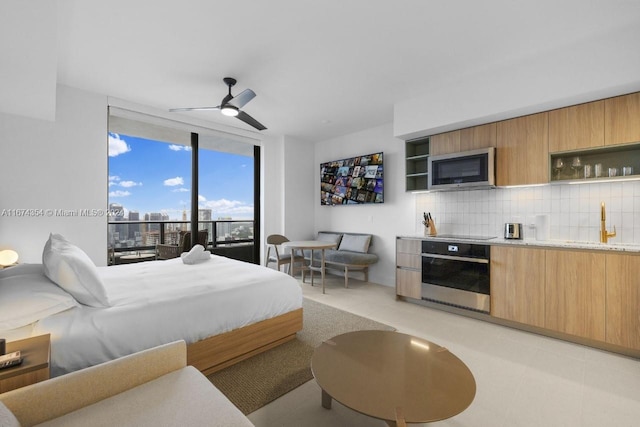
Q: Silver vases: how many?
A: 0